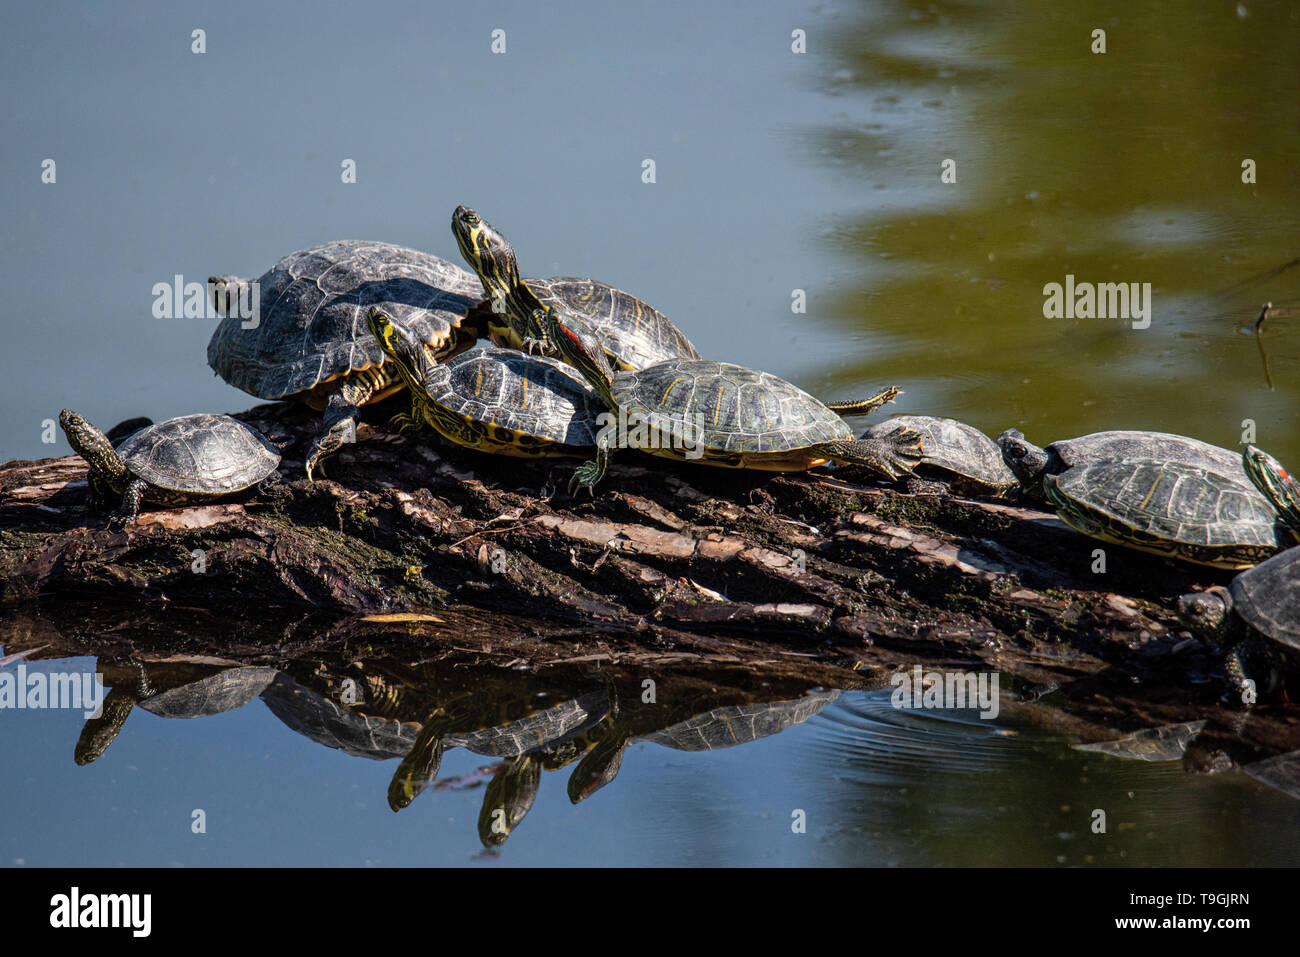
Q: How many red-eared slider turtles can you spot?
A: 2